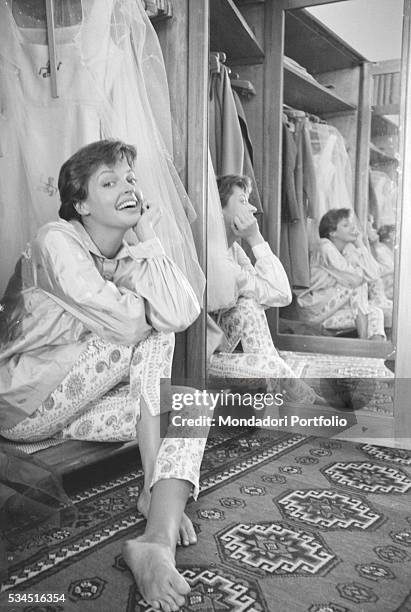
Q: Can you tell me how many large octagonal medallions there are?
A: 5